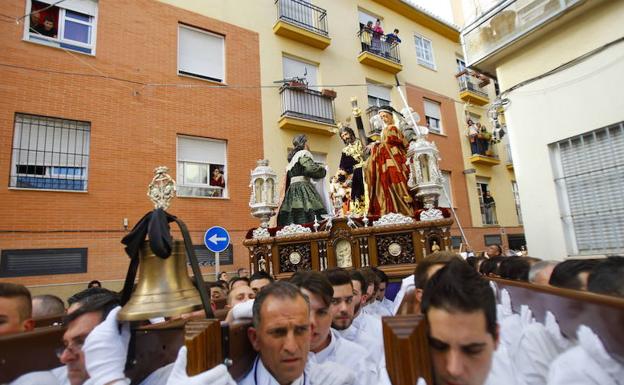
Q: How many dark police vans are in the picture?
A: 0